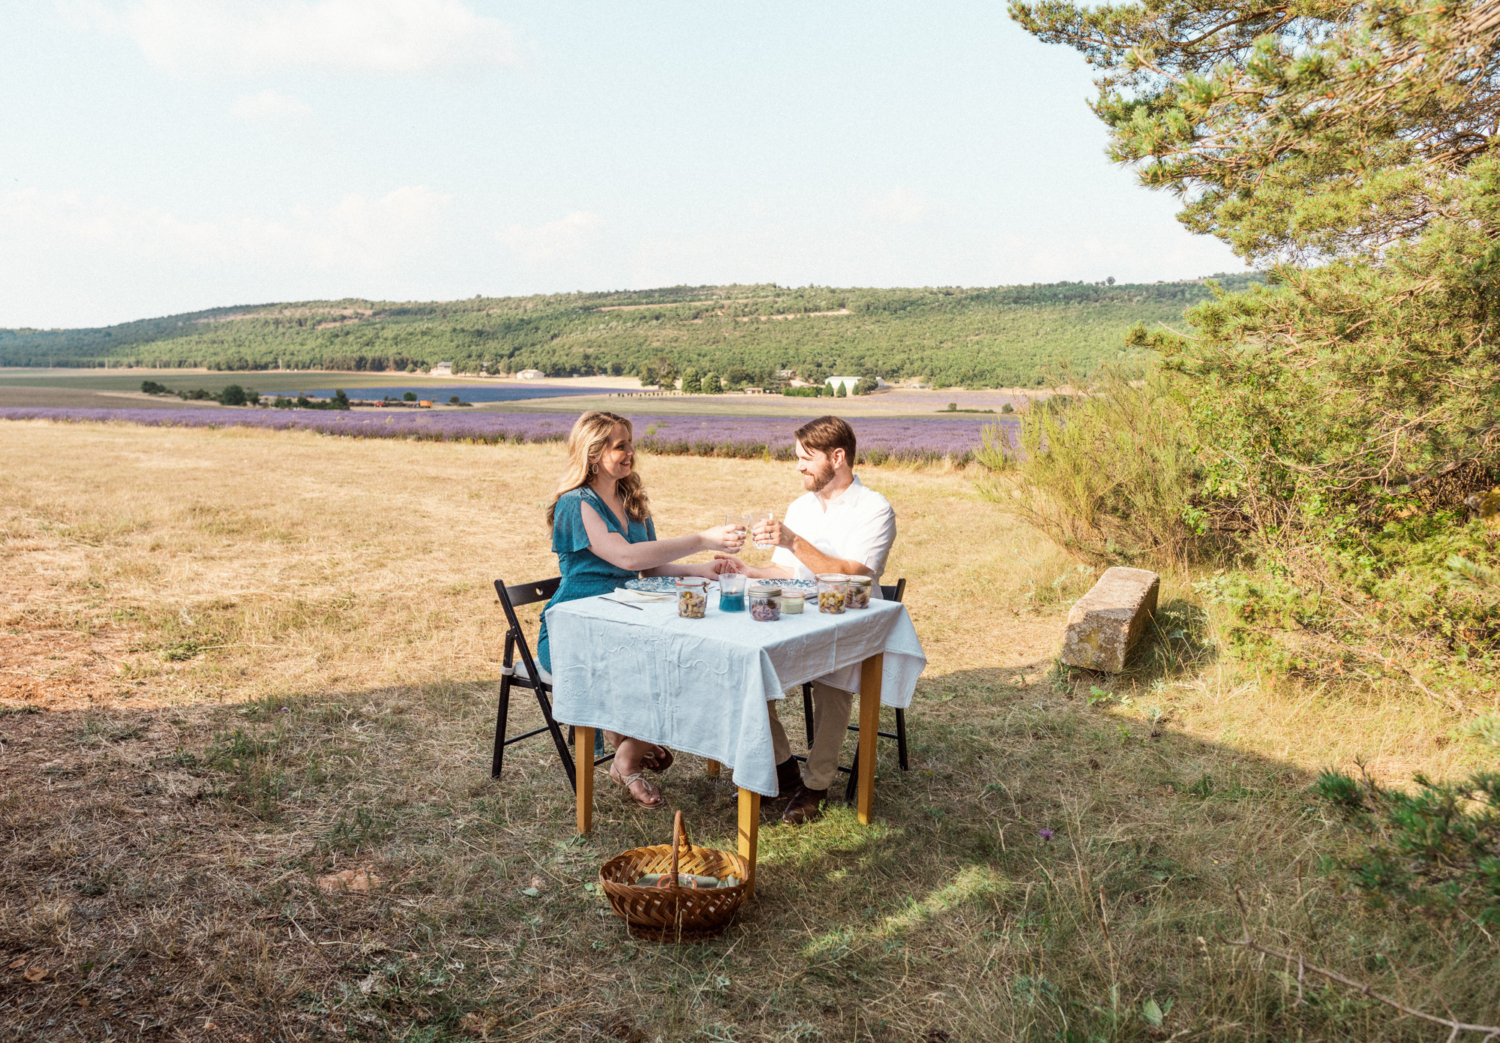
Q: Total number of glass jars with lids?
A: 5